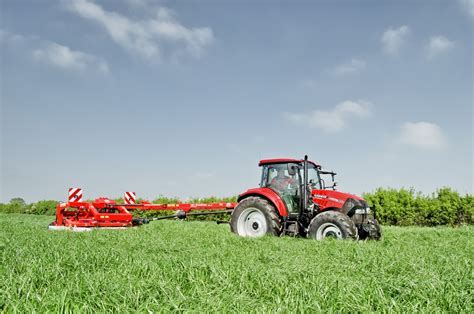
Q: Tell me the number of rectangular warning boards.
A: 2